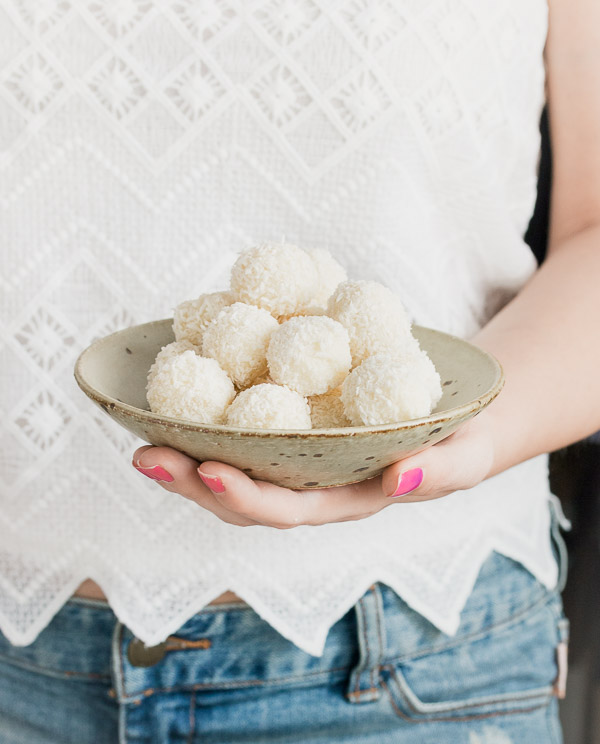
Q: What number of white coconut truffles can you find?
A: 12